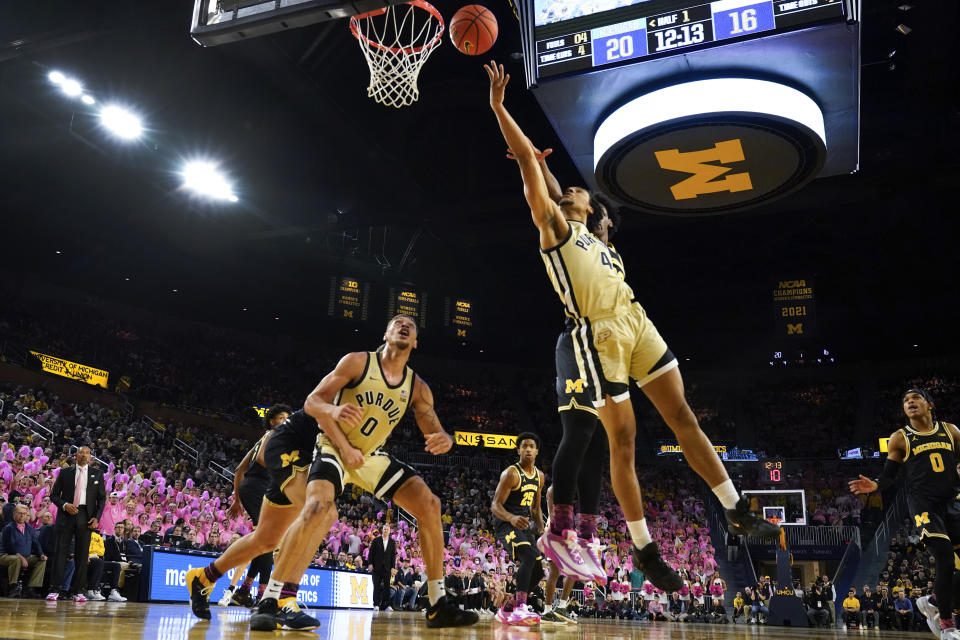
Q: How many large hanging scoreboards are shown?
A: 1